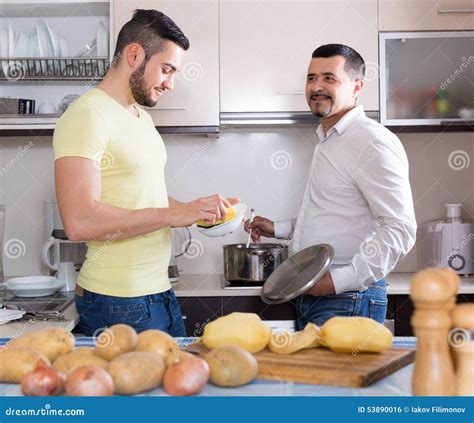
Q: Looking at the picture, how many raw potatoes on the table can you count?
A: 9